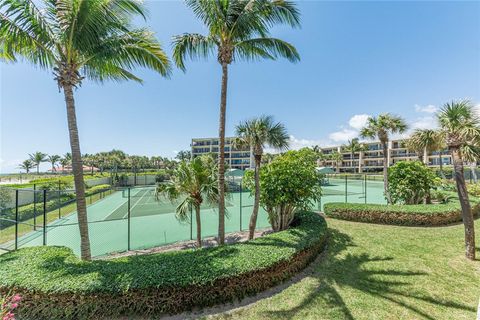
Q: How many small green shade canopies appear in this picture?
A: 2